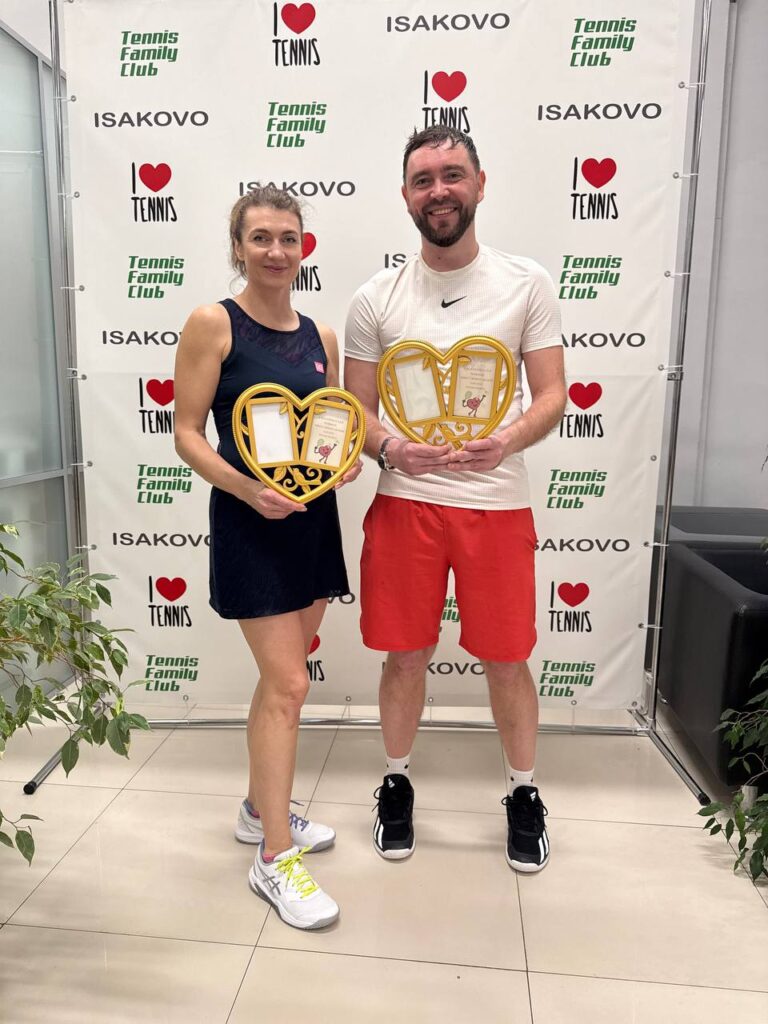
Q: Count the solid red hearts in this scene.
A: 10